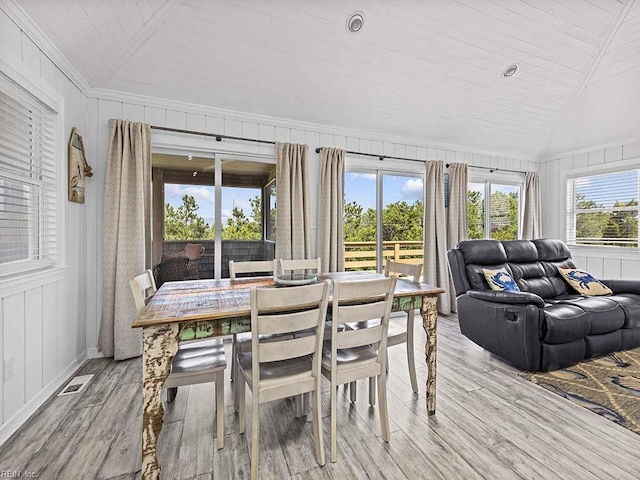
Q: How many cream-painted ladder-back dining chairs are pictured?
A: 6